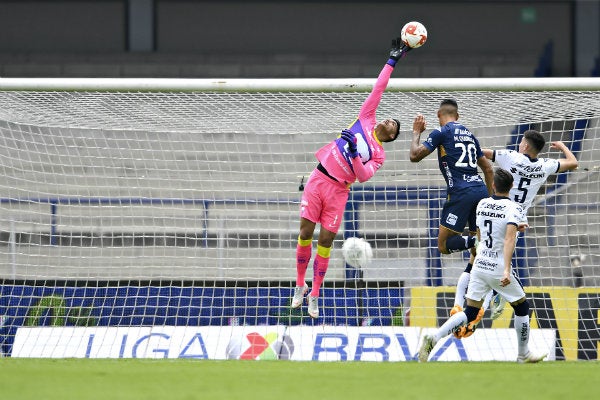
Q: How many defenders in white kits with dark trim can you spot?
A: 2